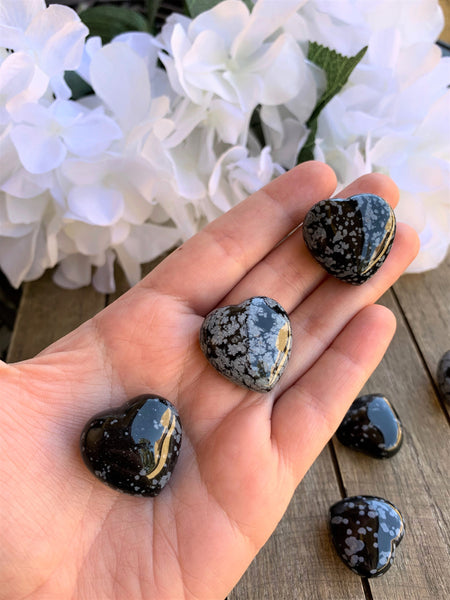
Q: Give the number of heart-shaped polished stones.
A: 6